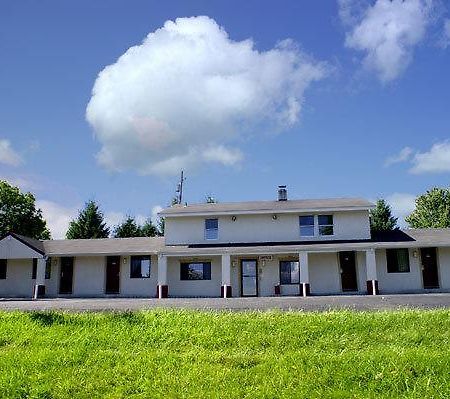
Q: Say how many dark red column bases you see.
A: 5